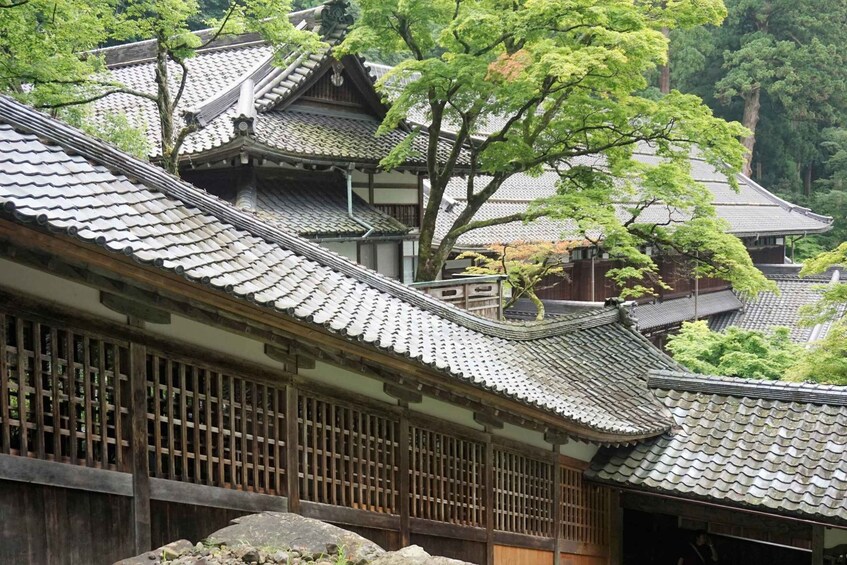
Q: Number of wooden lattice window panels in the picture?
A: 6